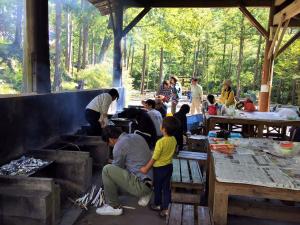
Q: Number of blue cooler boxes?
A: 1